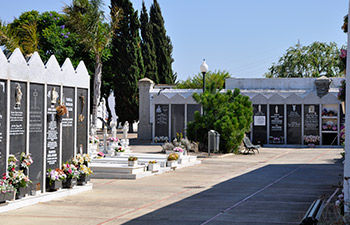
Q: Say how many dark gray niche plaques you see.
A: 13